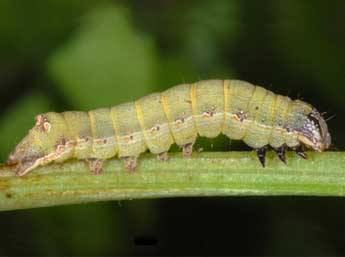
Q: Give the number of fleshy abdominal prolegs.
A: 4